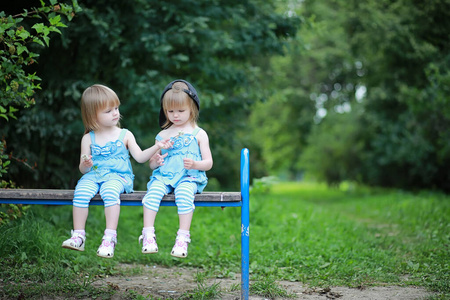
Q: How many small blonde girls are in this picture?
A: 2